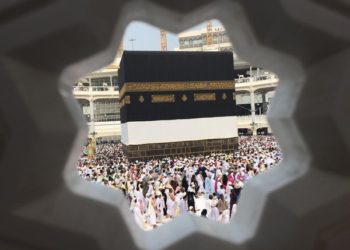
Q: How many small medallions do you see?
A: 3